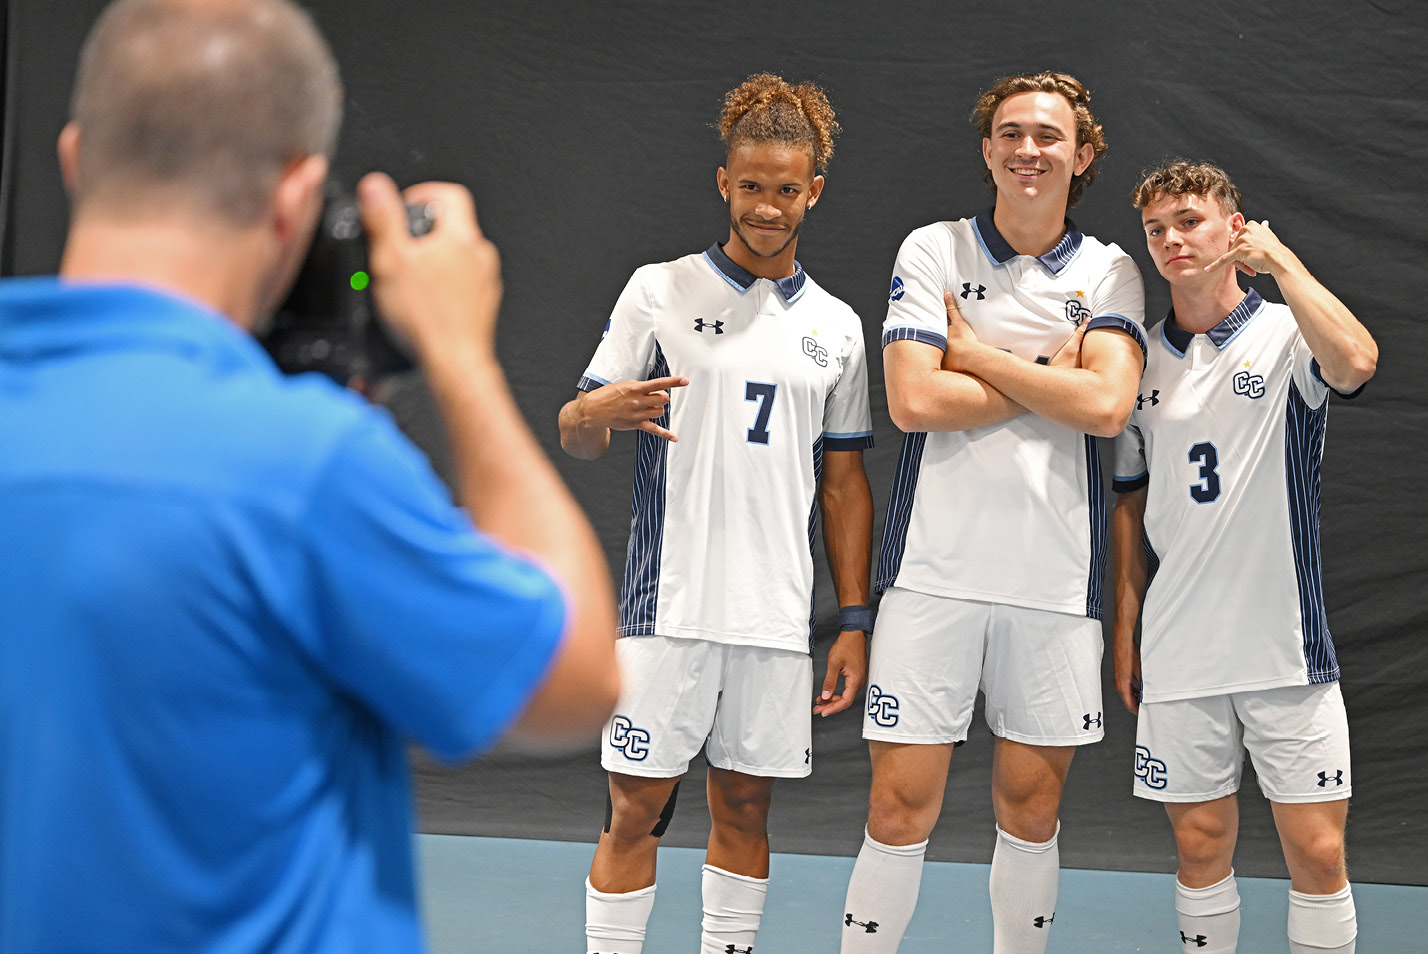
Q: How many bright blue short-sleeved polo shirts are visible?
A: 1